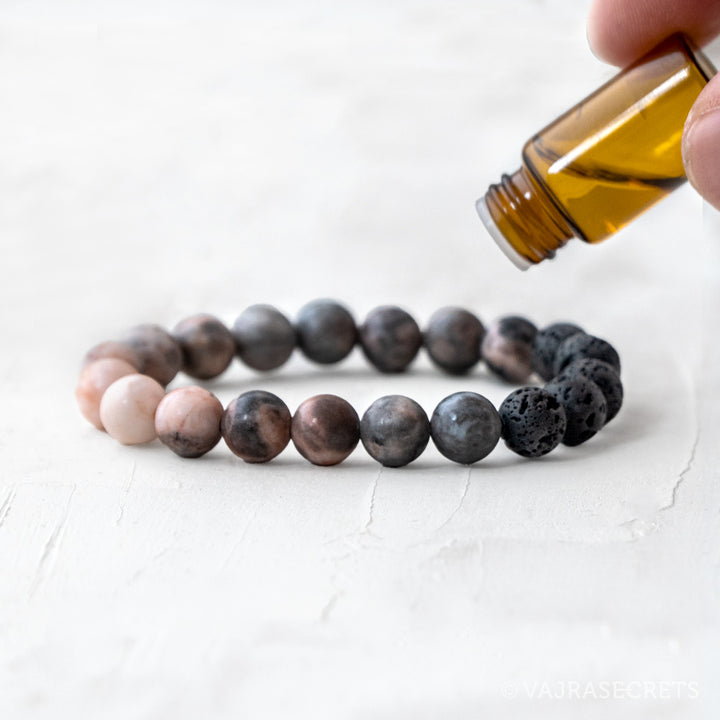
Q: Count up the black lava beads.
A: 5